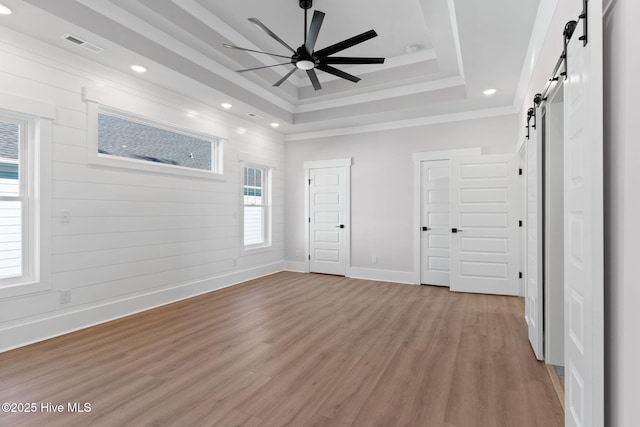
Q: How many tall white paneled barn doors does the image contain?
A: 2